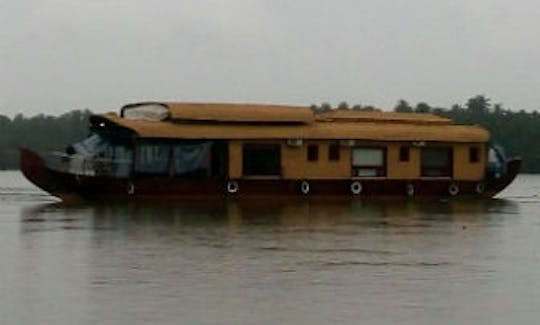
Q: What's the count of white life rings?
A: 7